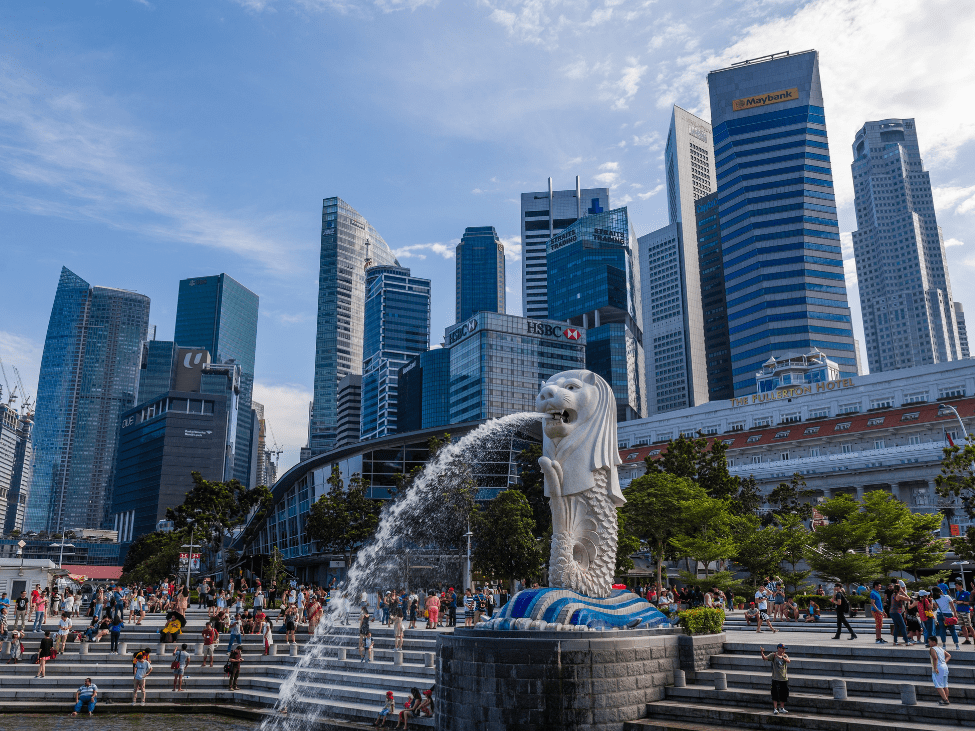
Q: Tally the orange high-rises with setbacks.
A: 0